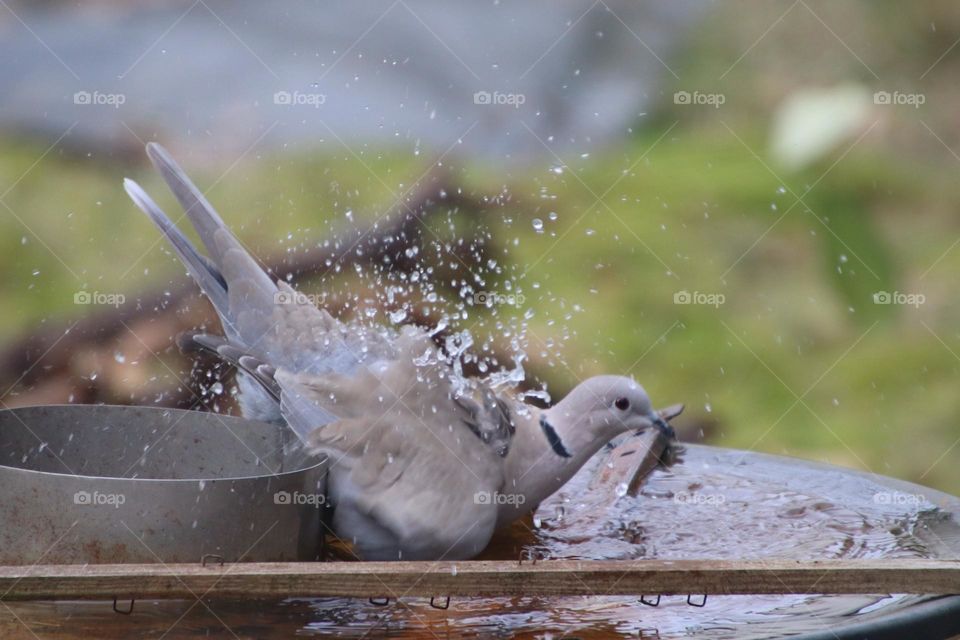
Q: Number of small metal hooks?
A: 7